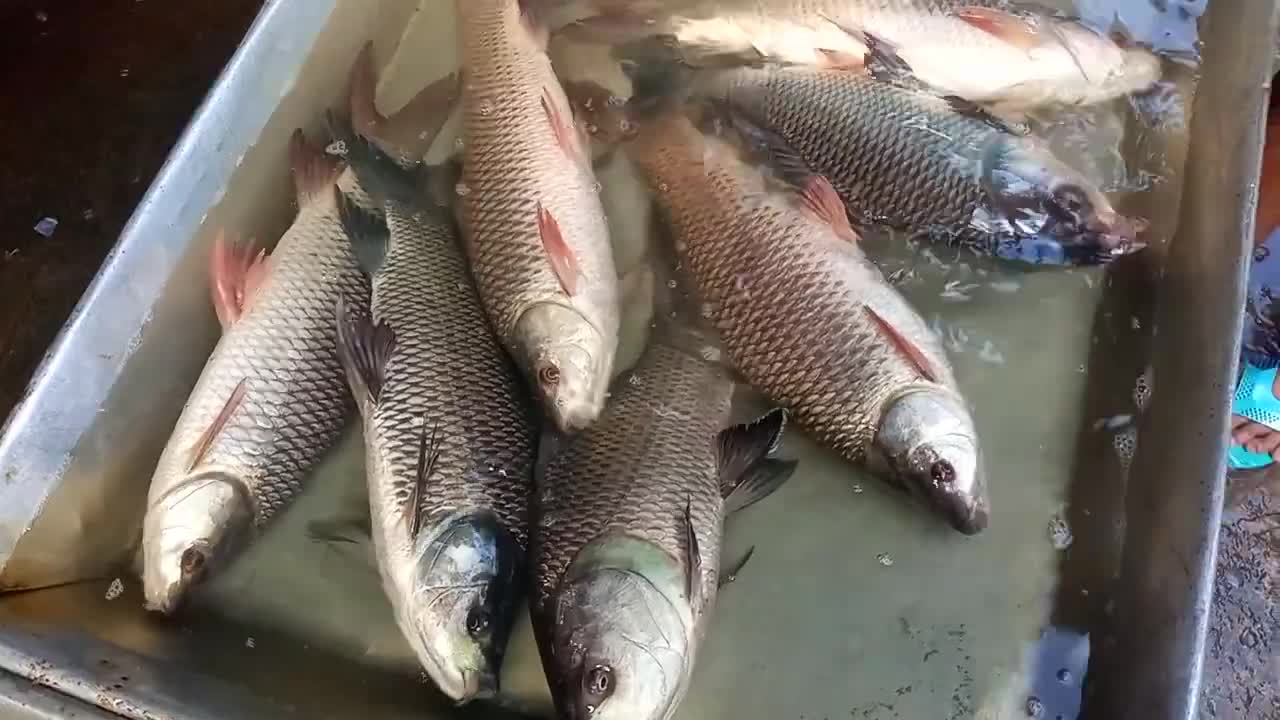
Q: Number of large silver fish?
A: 7